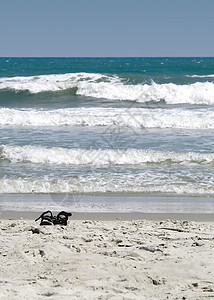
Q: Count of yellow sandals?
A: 0